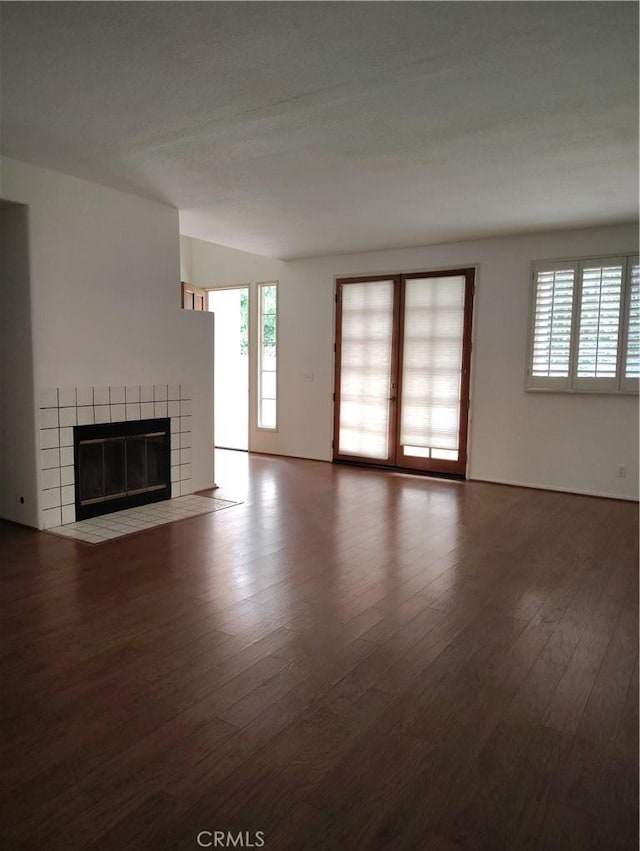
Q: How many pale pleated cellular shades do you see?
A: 2